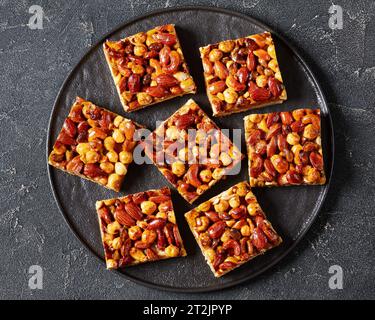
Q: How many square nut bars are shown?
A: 7